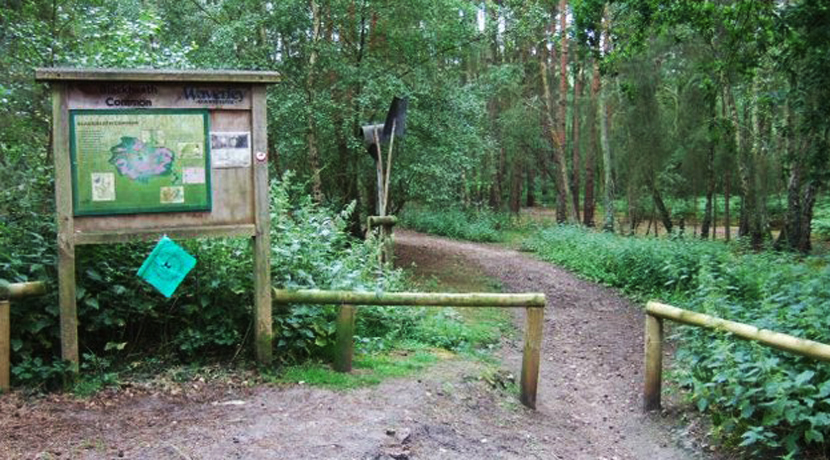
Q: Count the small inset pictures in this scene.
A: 5